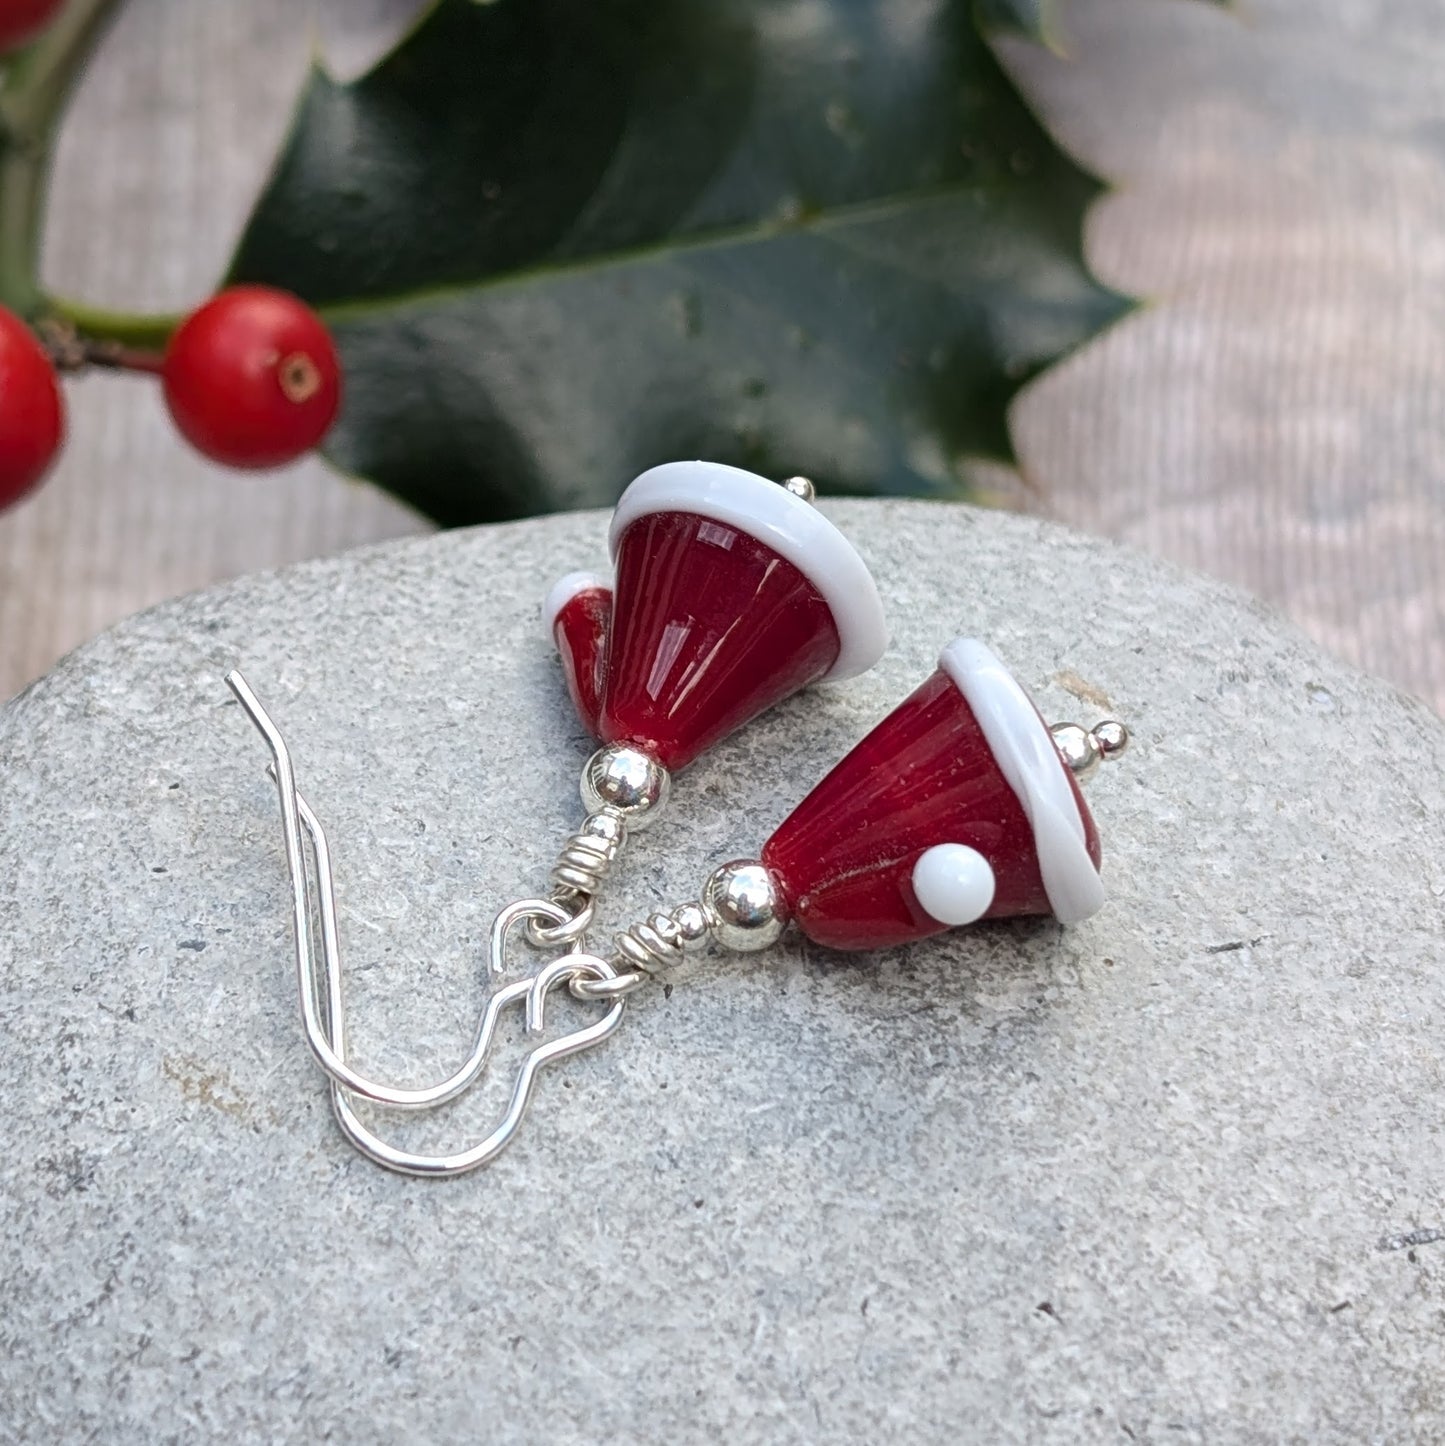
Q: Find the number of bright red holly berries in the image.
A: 3